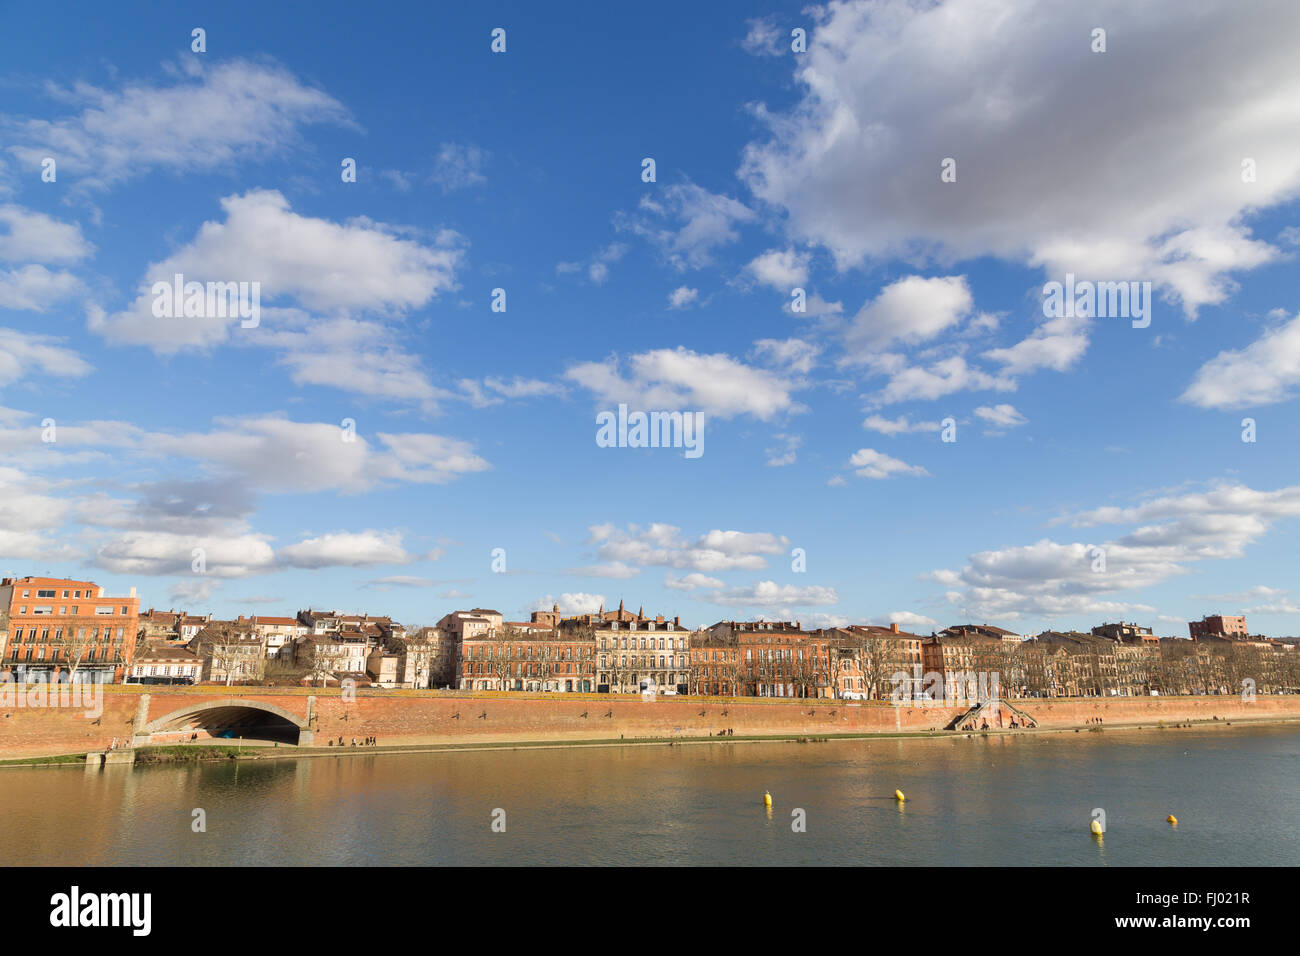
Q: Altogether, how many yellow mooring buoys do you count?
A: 4